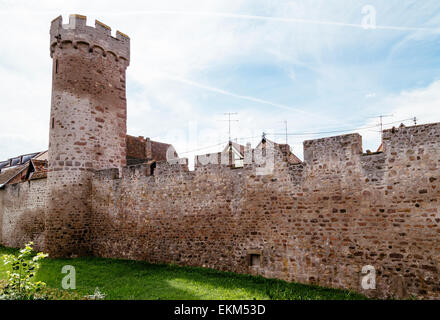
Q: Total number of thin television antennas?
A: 3